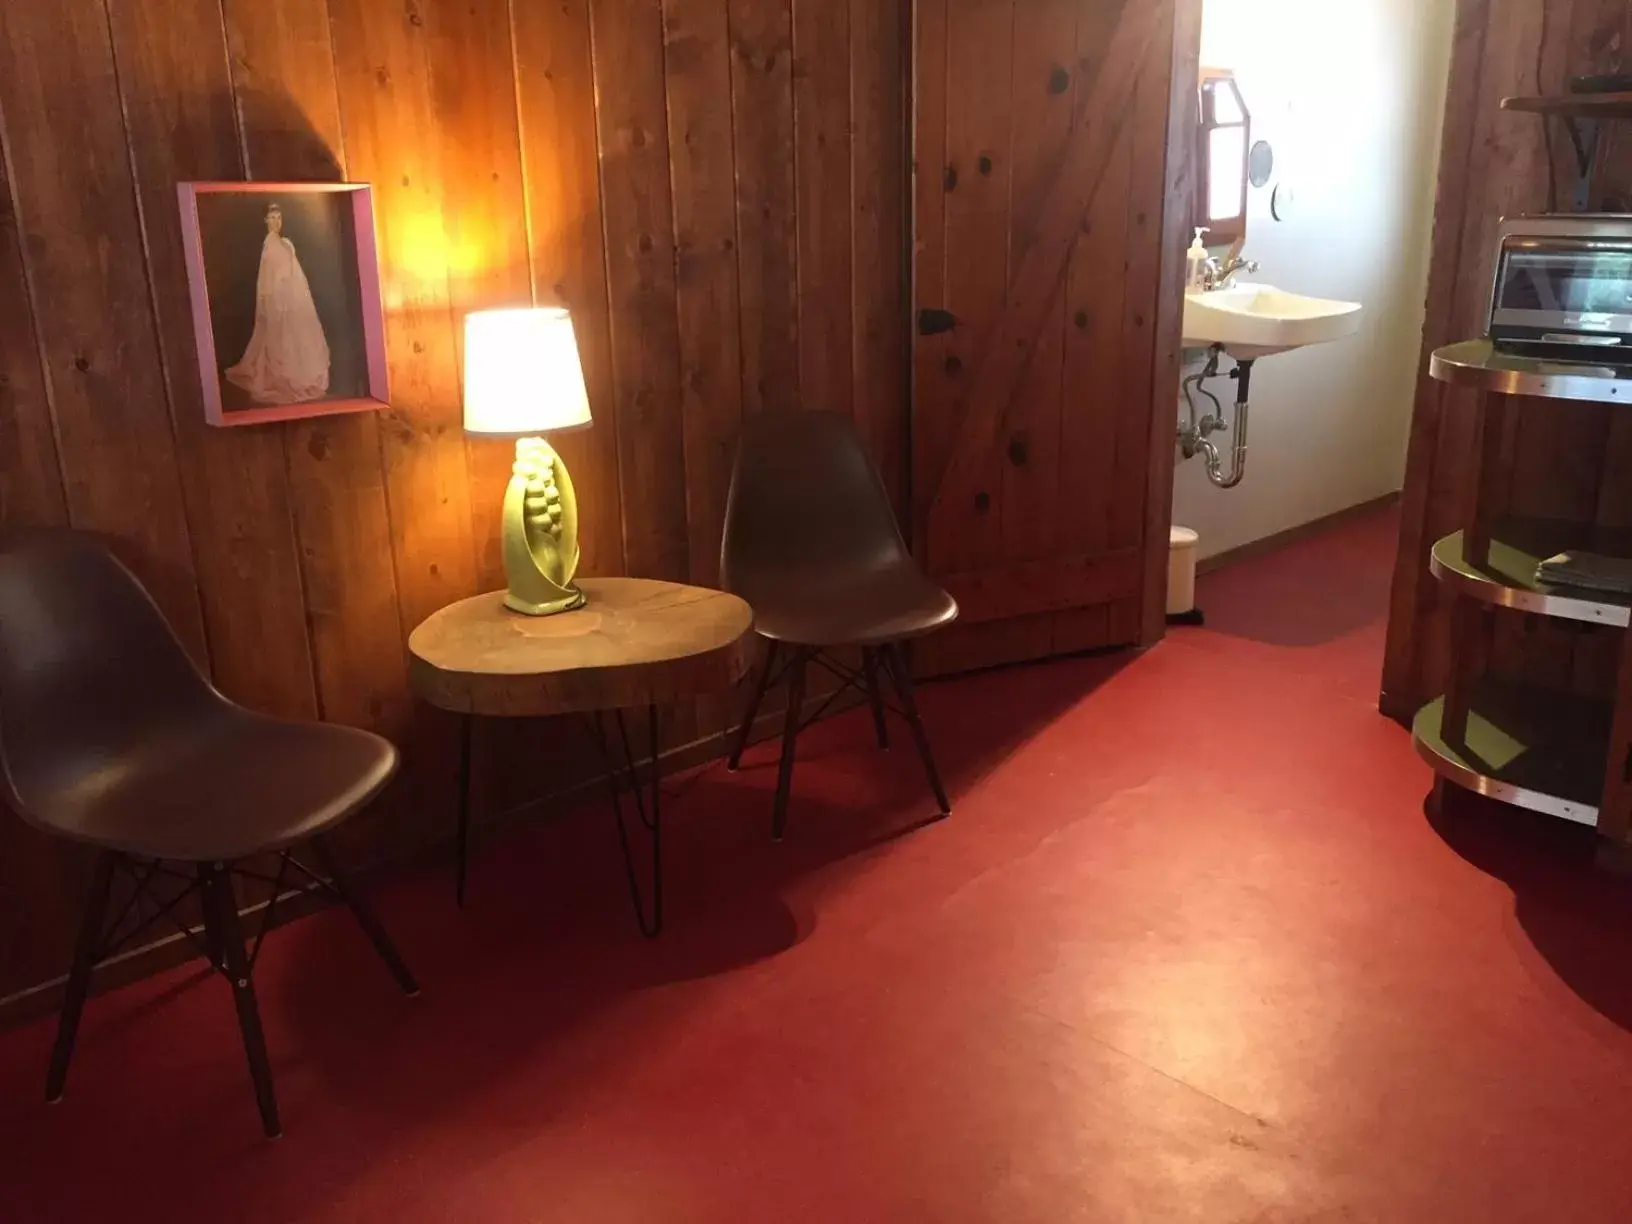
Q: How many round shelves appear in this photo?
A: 3